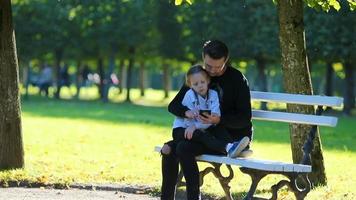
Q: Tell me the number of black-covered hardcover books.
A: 0